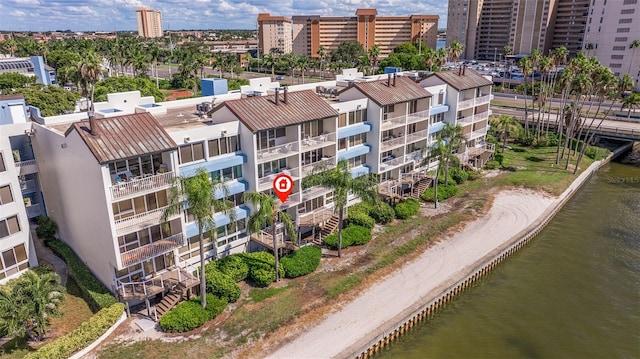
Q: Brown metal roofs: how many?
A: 4